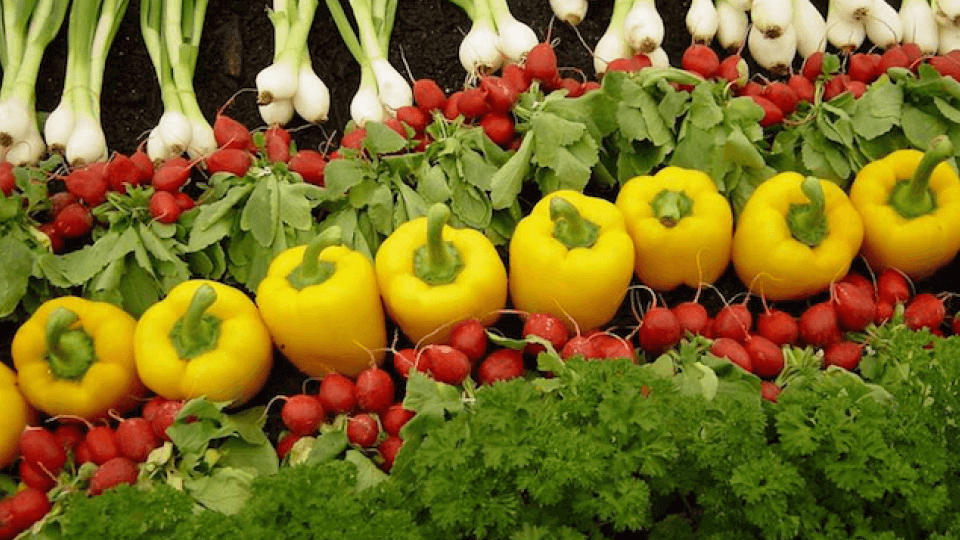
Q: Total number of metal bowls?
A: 0